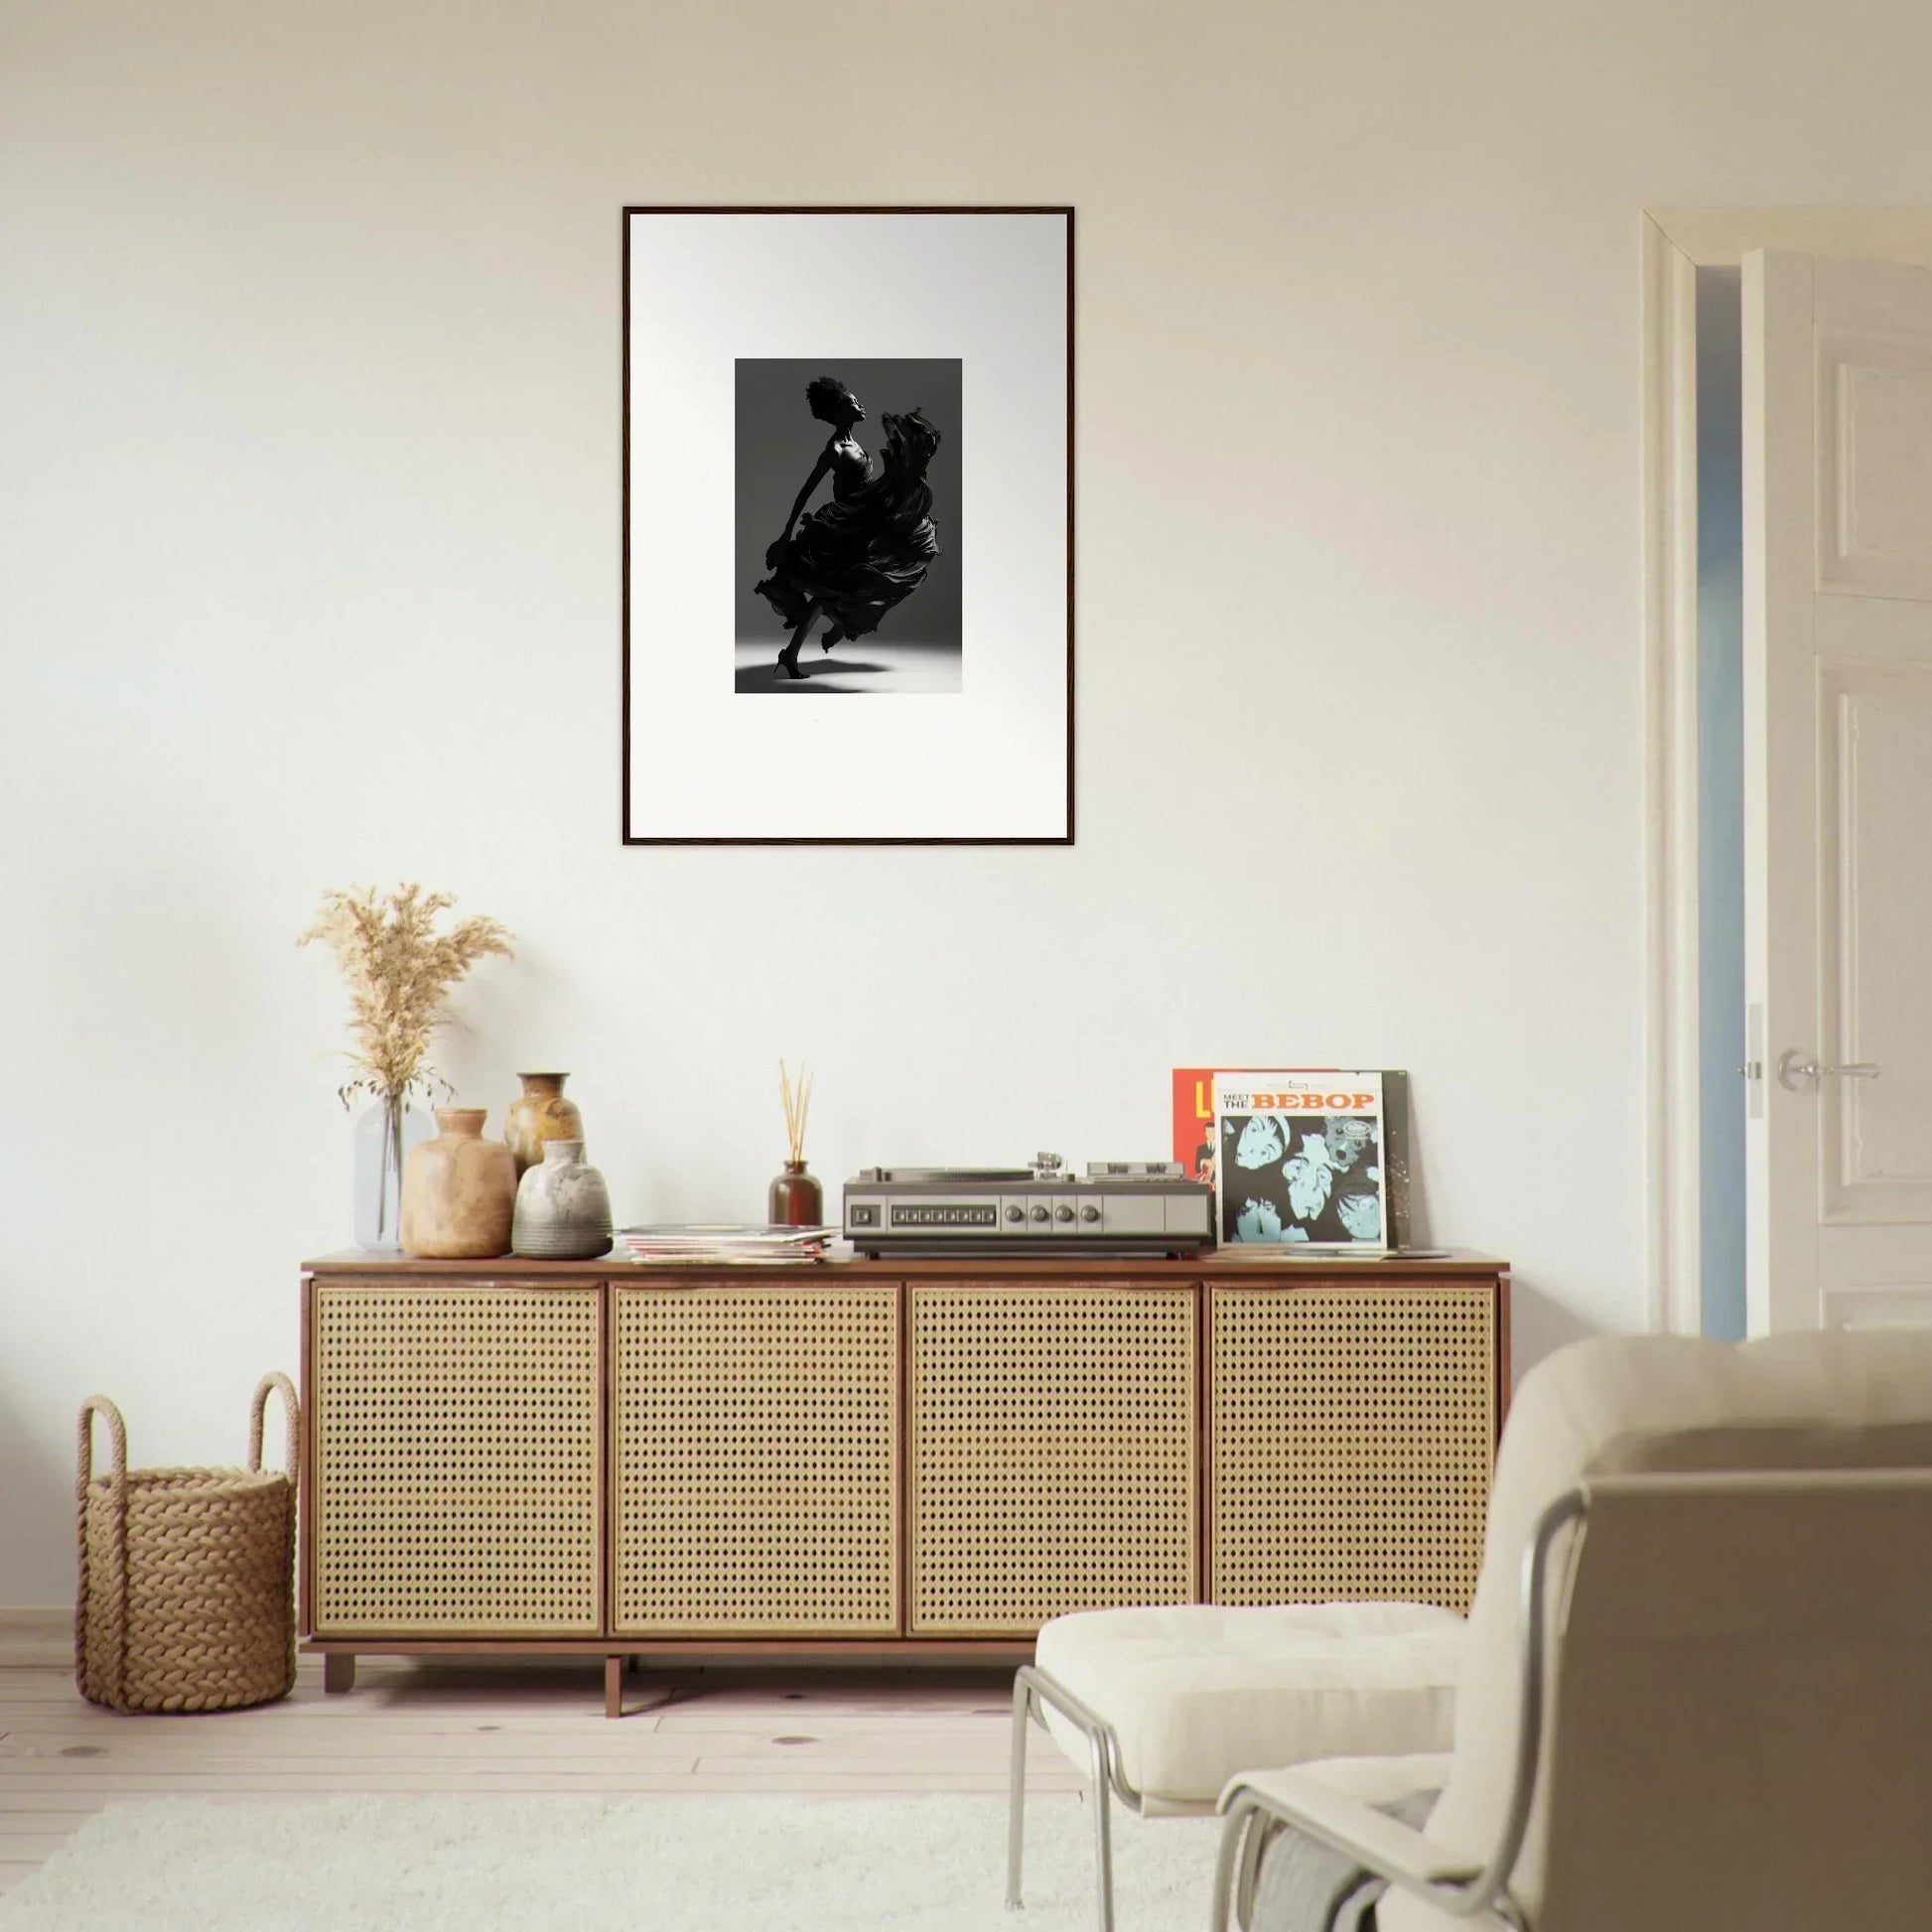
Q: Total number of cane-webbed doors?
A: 4